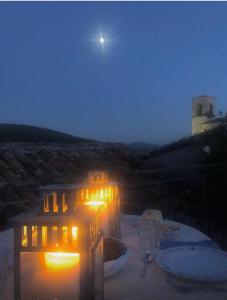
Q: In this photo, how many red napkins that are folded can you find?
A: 0